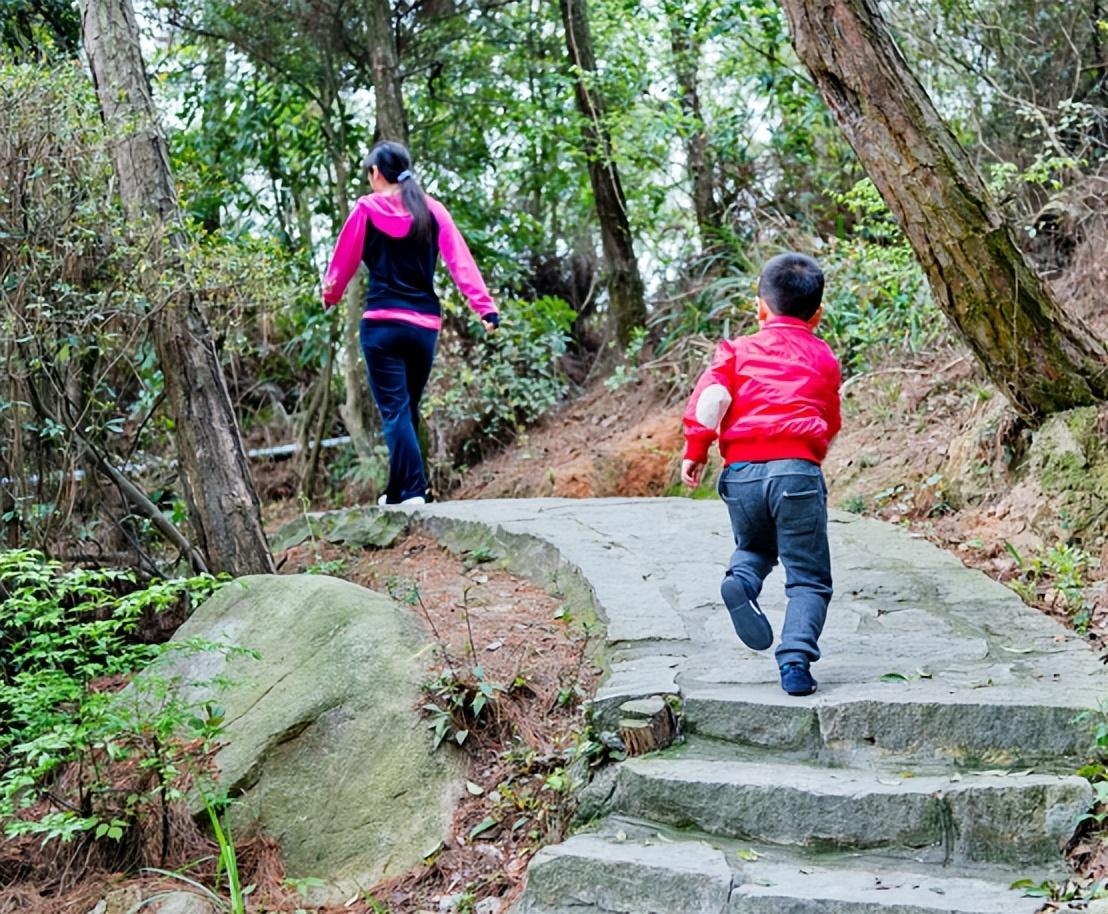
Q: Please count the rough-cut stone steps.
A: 3